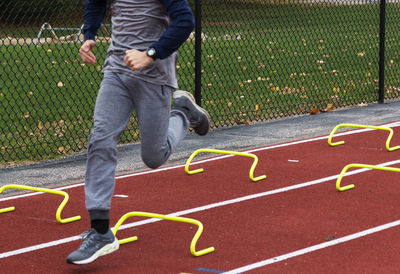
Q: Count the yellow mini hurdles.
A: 5